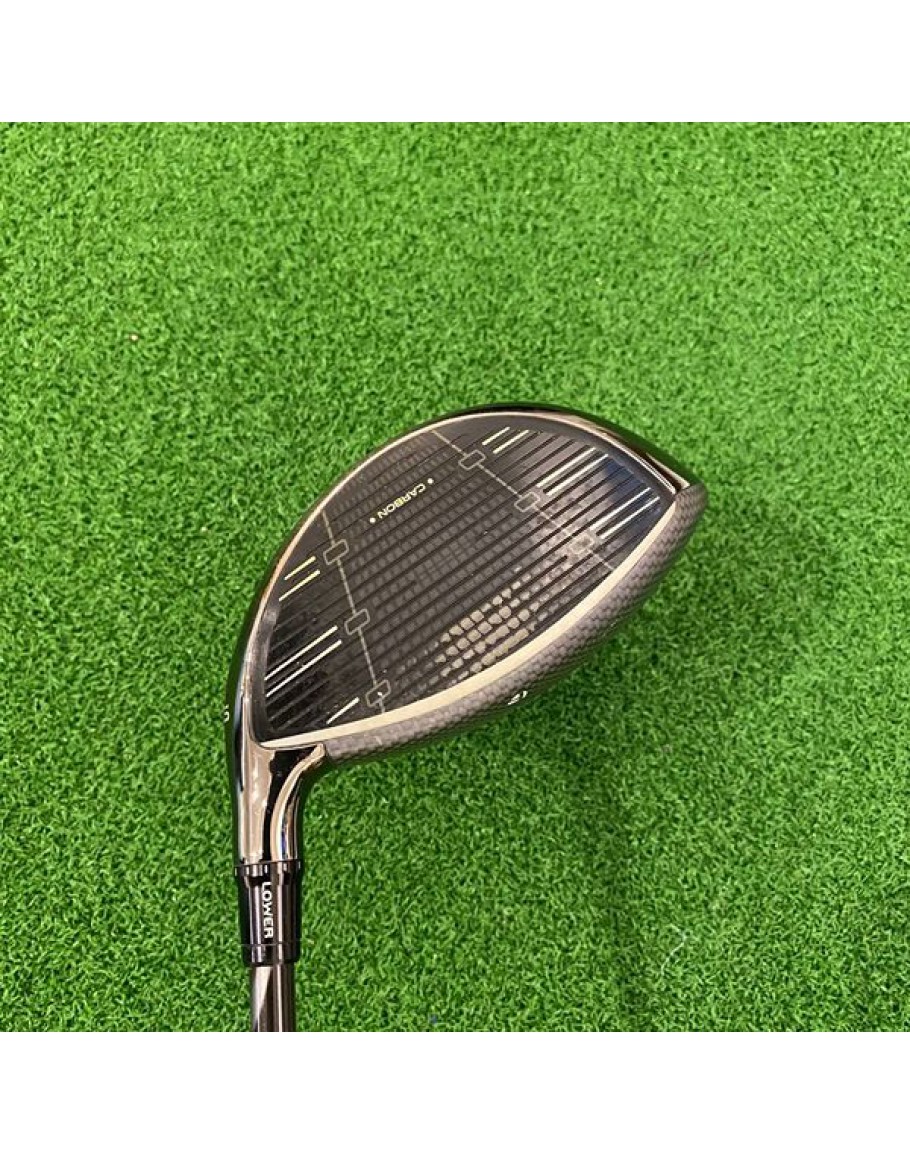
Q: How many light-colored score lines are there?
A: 11